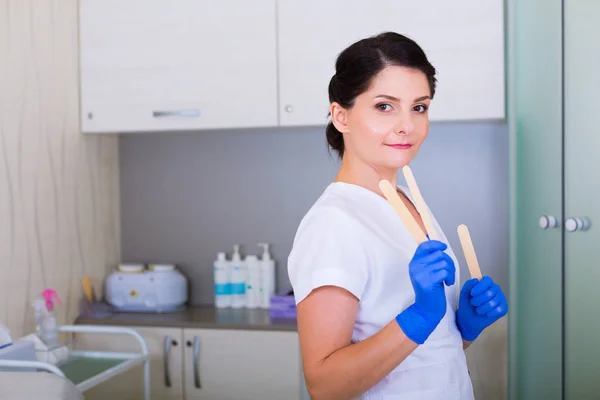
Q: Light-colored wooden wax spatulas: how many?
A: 3